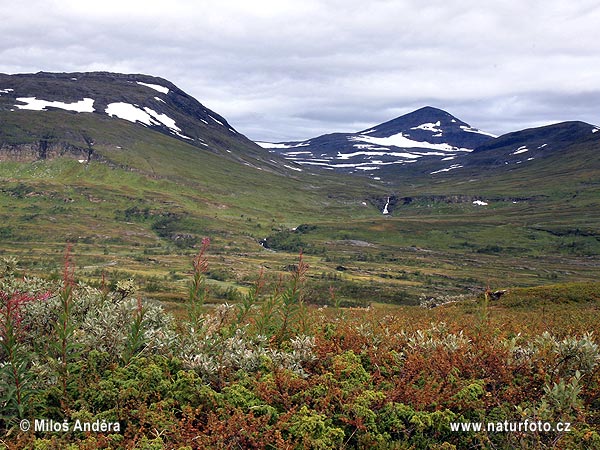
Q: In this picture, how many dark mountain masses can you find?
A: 3